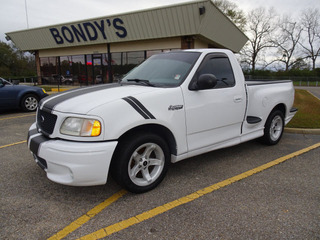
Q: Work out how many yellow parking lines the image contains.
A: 4